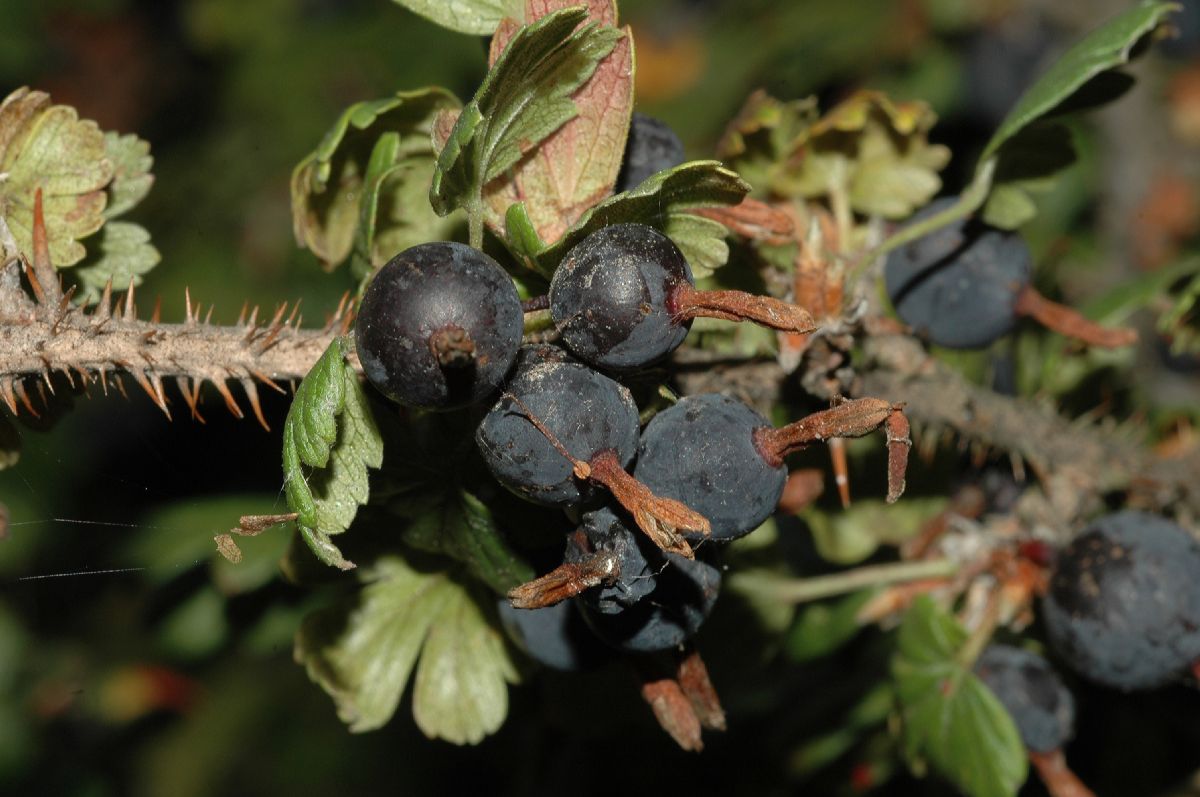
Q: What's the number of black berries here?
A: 11